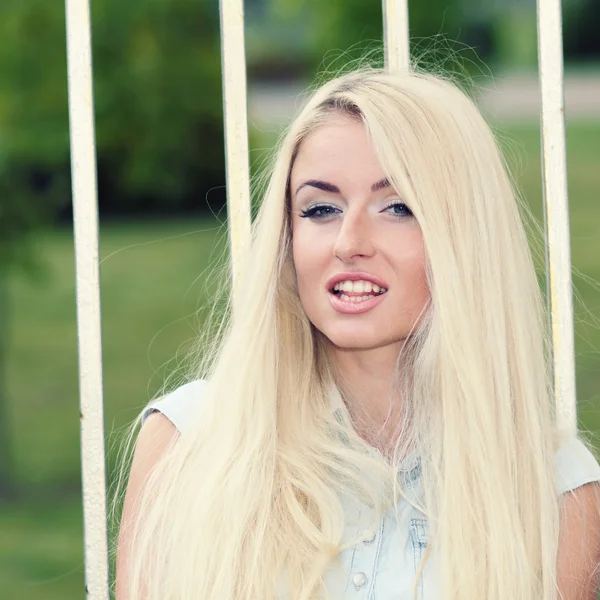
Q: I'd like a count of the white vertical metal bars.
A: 4